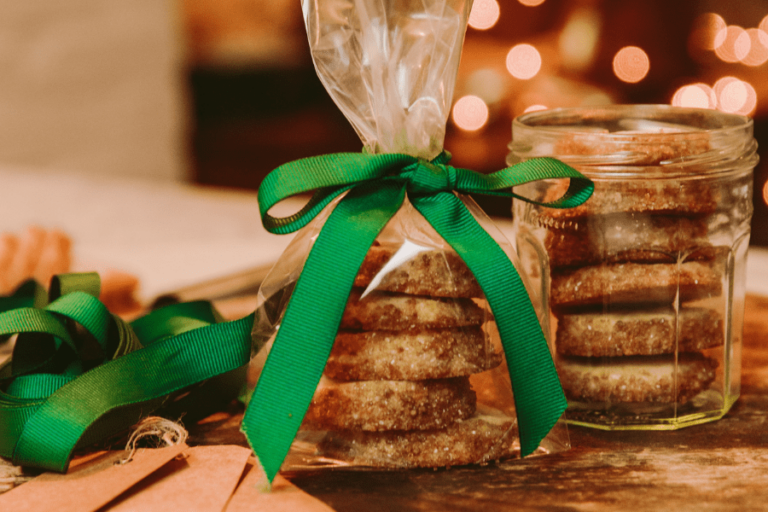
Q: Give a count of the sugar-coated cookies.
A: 11